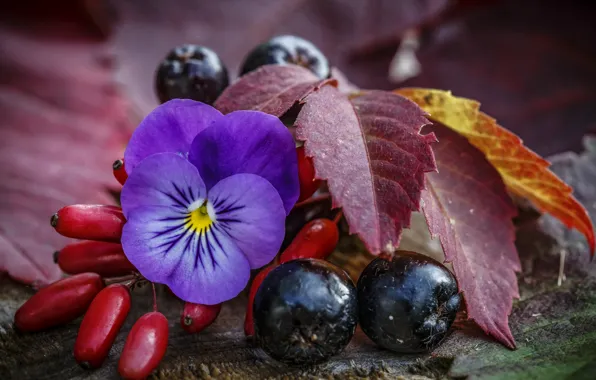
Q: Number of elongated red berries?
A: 10